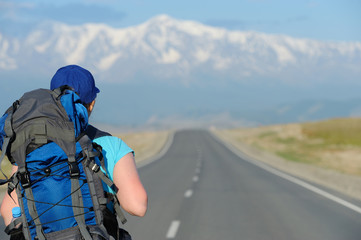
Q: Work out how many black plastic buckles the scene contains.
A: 2